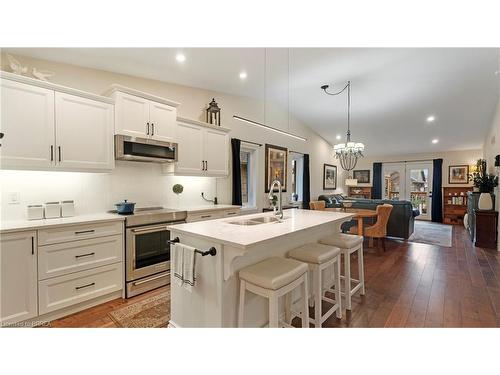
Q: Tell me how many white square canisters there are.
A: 3